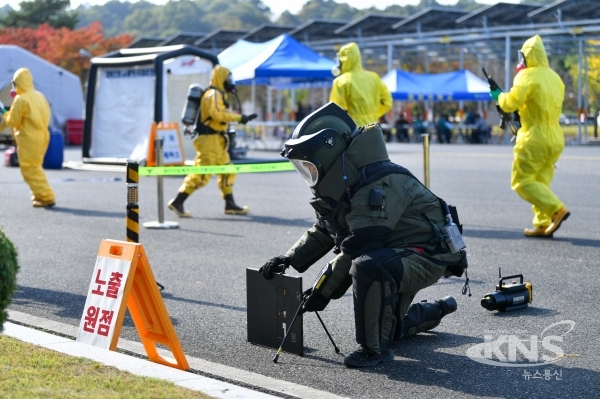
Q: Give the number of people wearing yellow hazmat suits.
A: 4